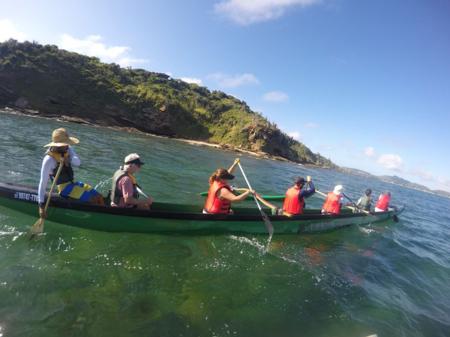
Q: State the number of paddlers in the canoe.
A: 7